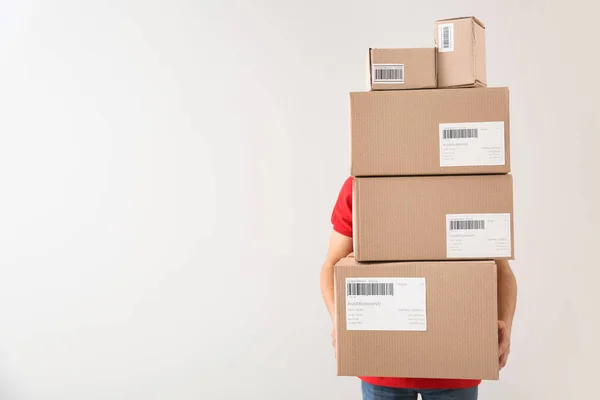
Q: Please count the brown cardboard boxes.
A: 5